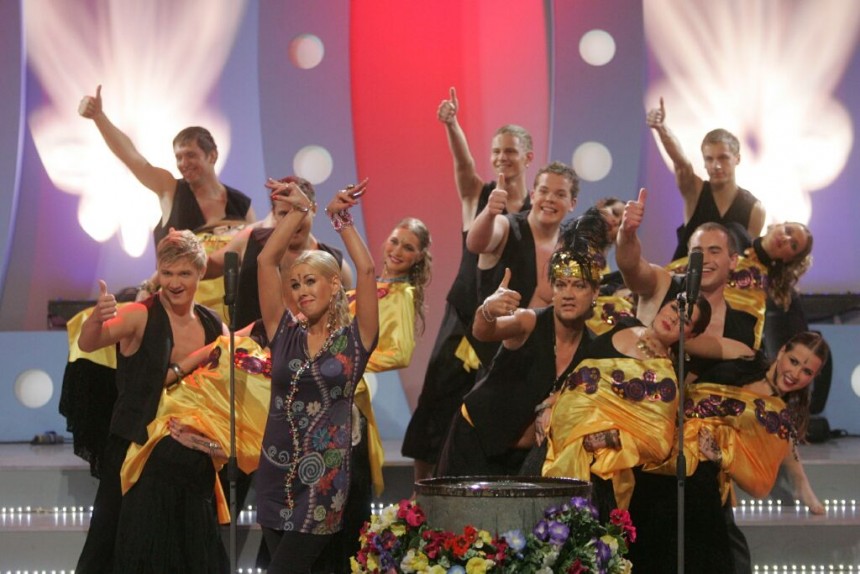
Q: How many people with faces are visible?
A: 14